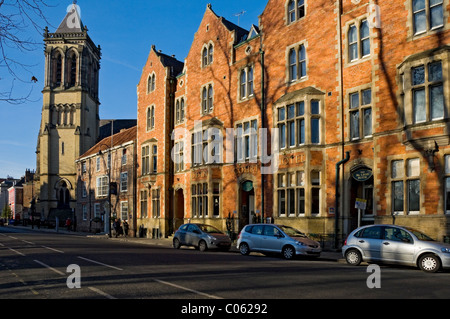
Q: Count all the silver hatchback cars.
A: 3